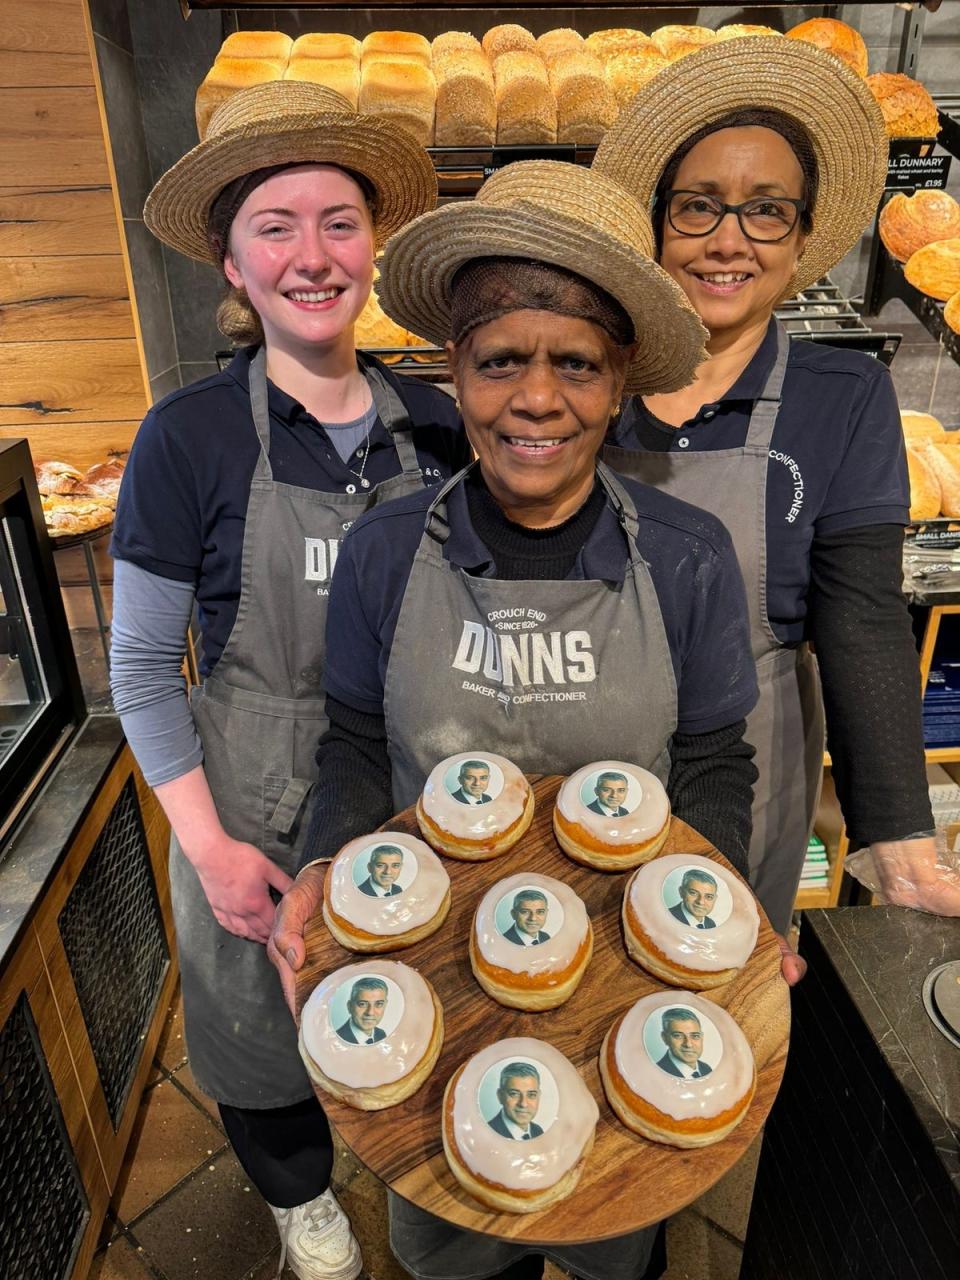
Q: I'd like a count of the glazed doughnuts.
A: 8